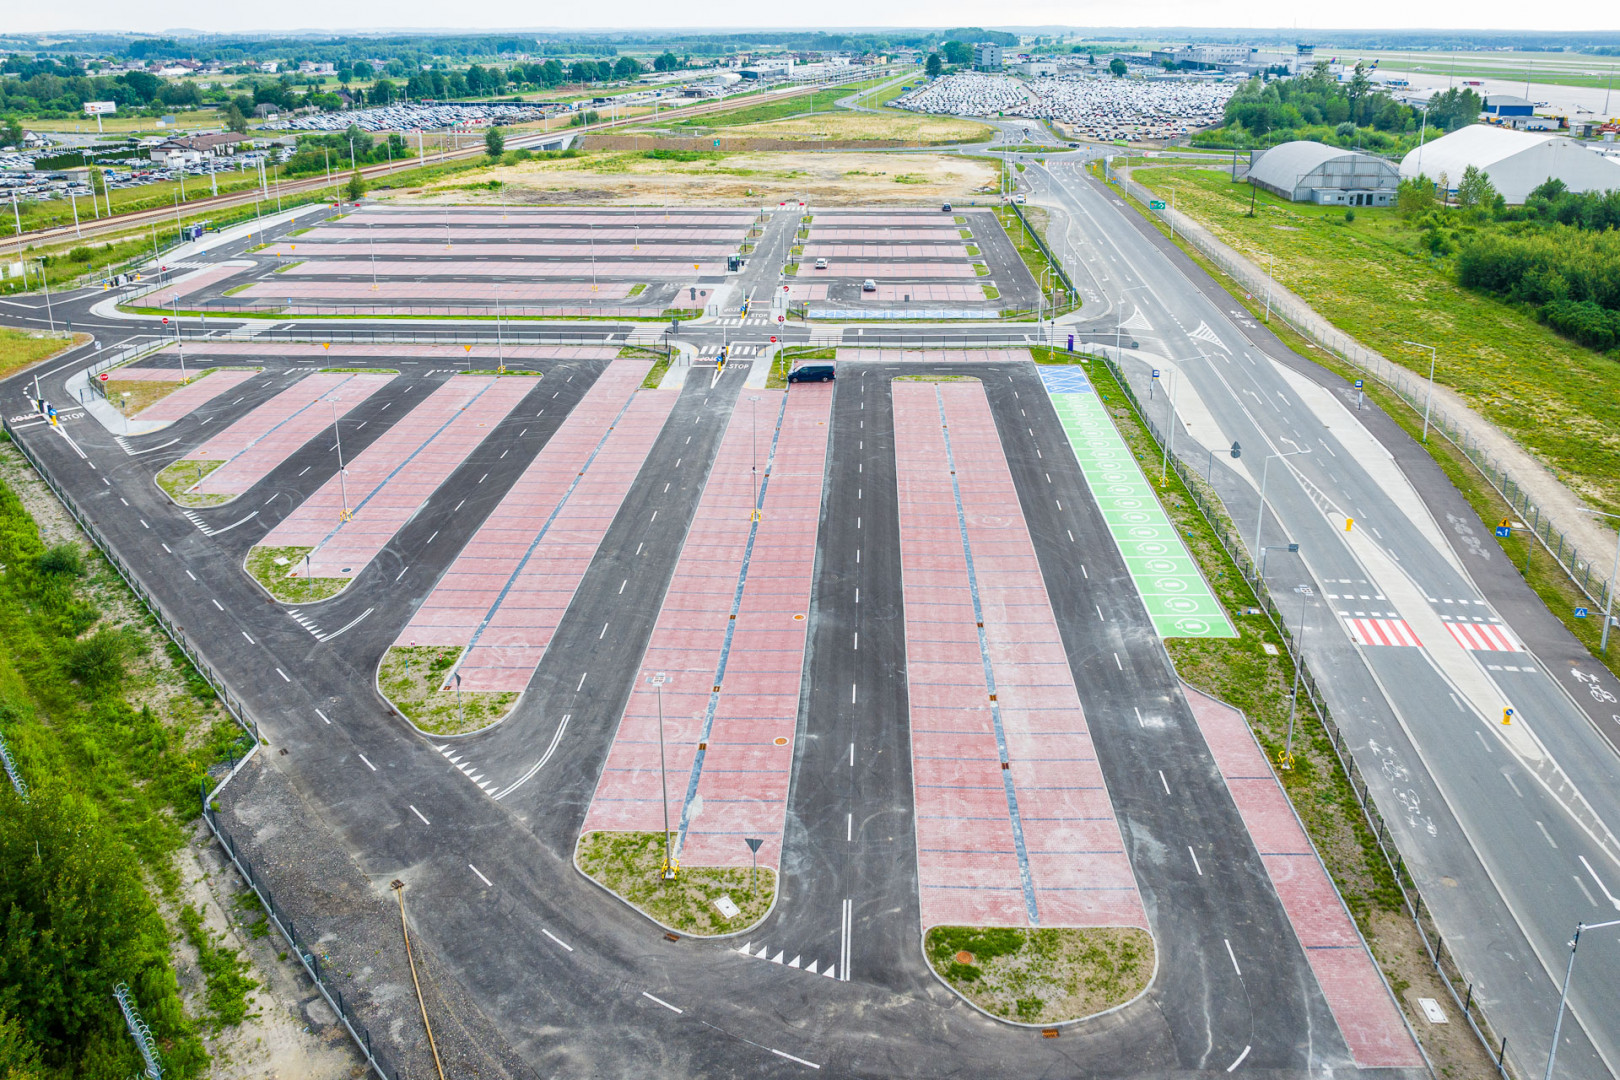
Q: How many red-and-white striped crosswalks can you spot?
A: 2